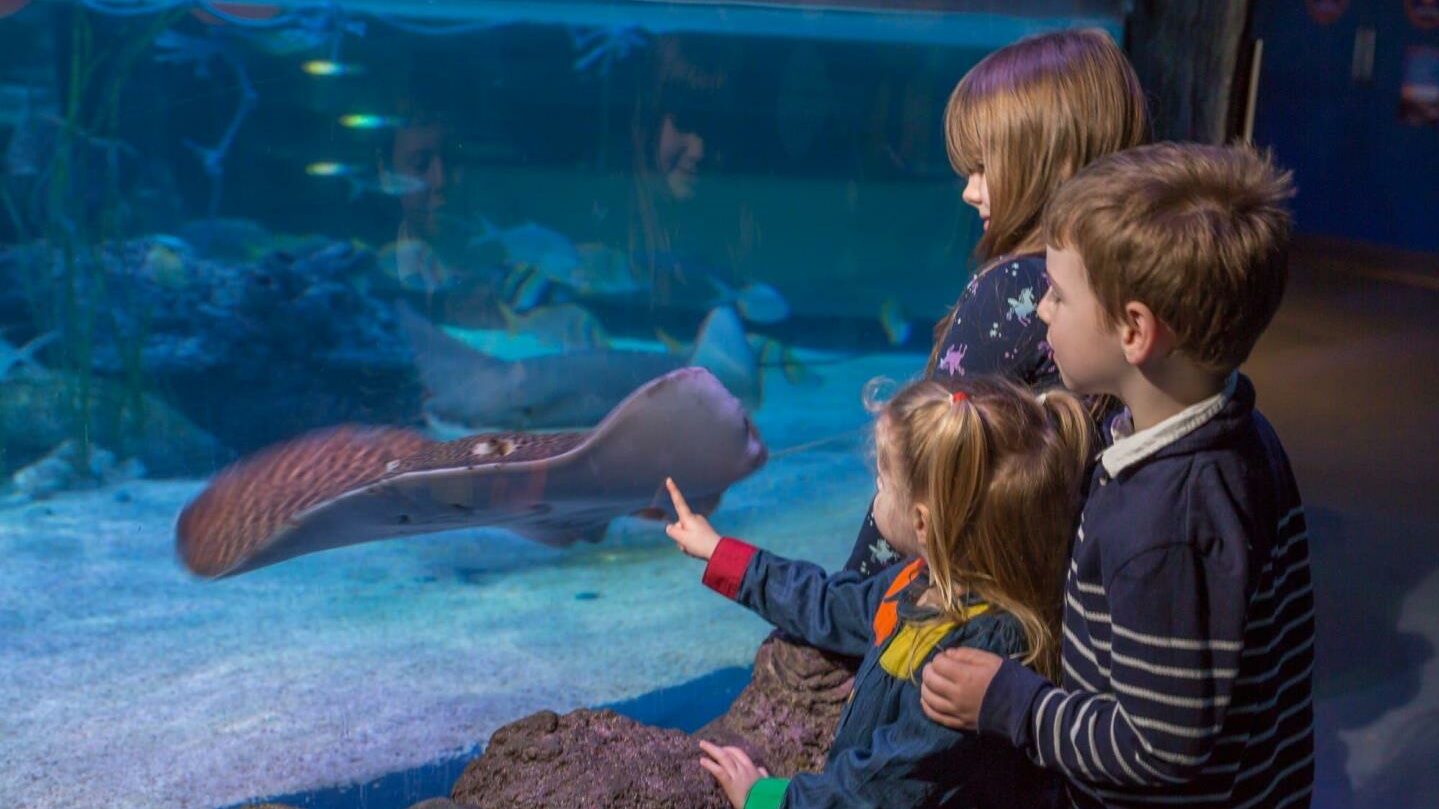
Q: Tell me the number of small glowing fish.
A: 3